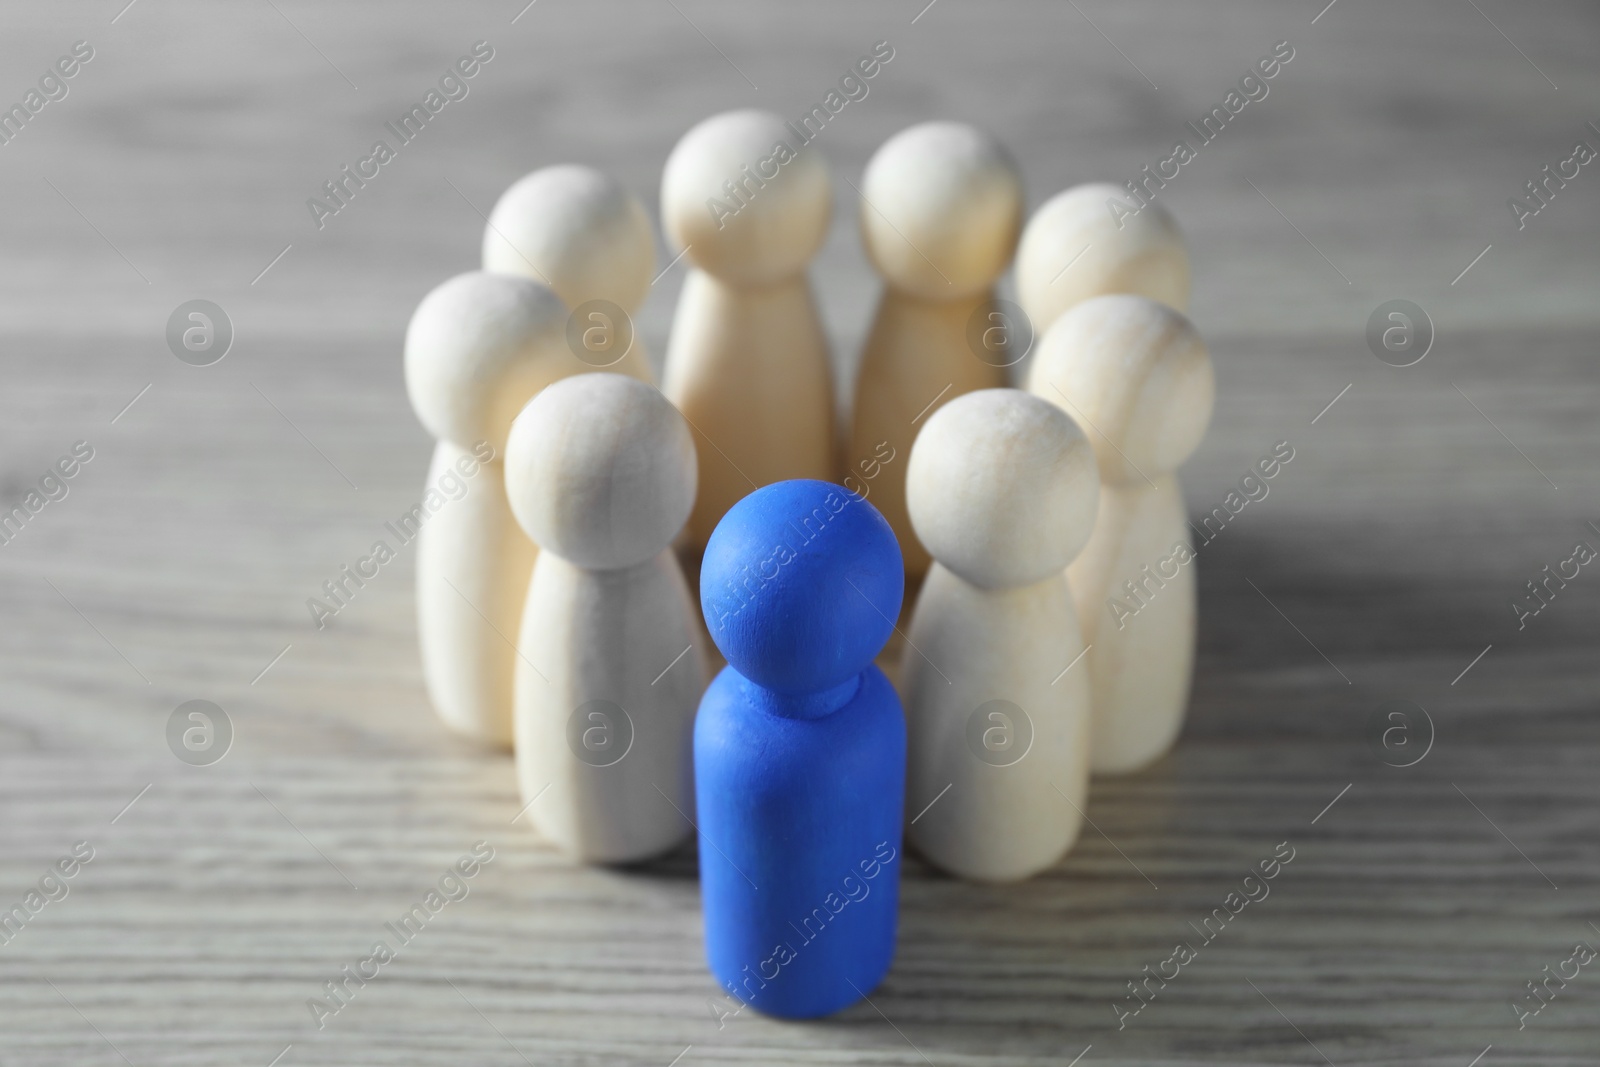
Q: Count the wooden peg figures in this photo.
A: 9